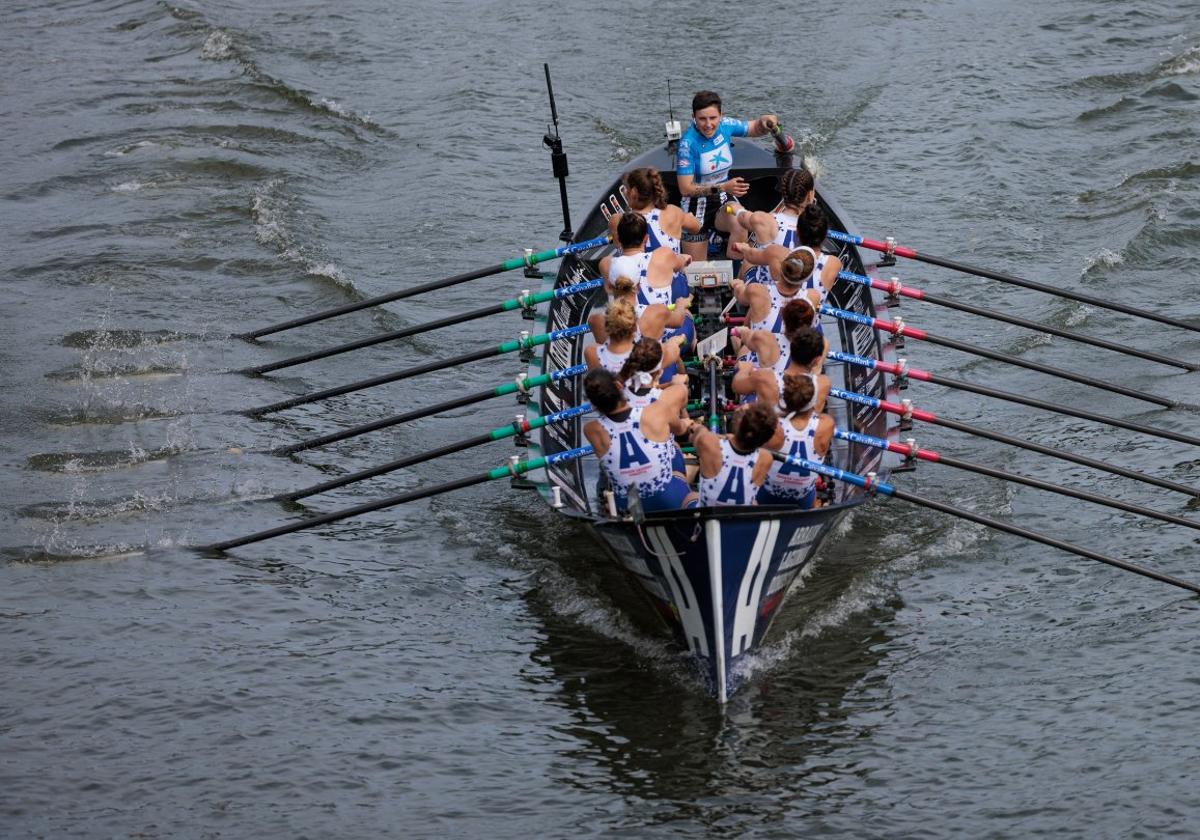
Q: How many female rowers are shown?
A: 13